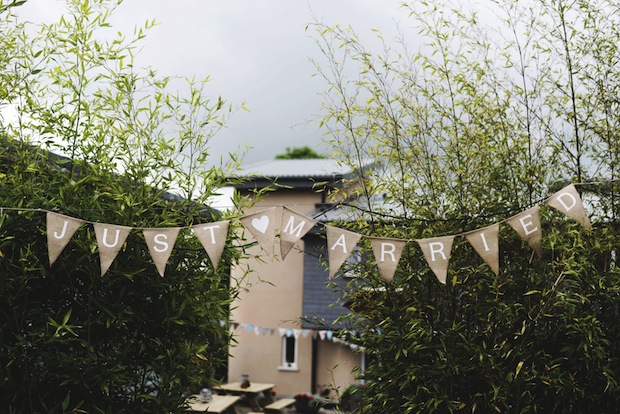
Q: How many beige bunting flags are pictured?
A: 12